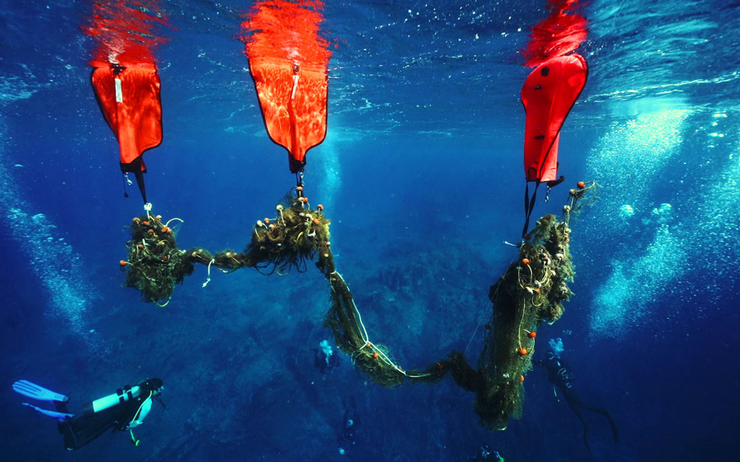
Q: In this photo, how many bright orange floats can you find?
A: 3